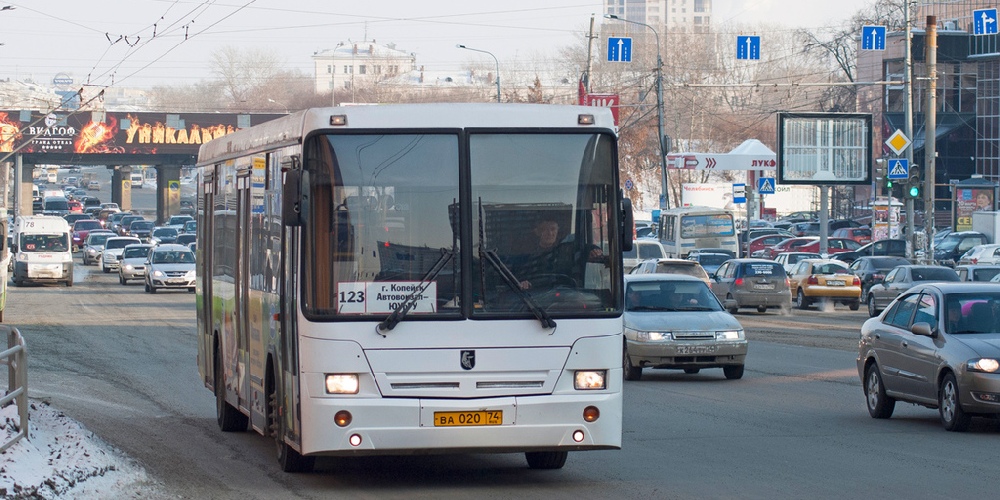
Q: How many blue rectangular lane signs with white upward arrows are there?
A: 4